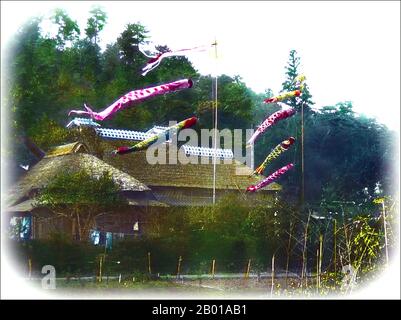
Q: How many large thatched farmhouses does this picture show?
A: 2